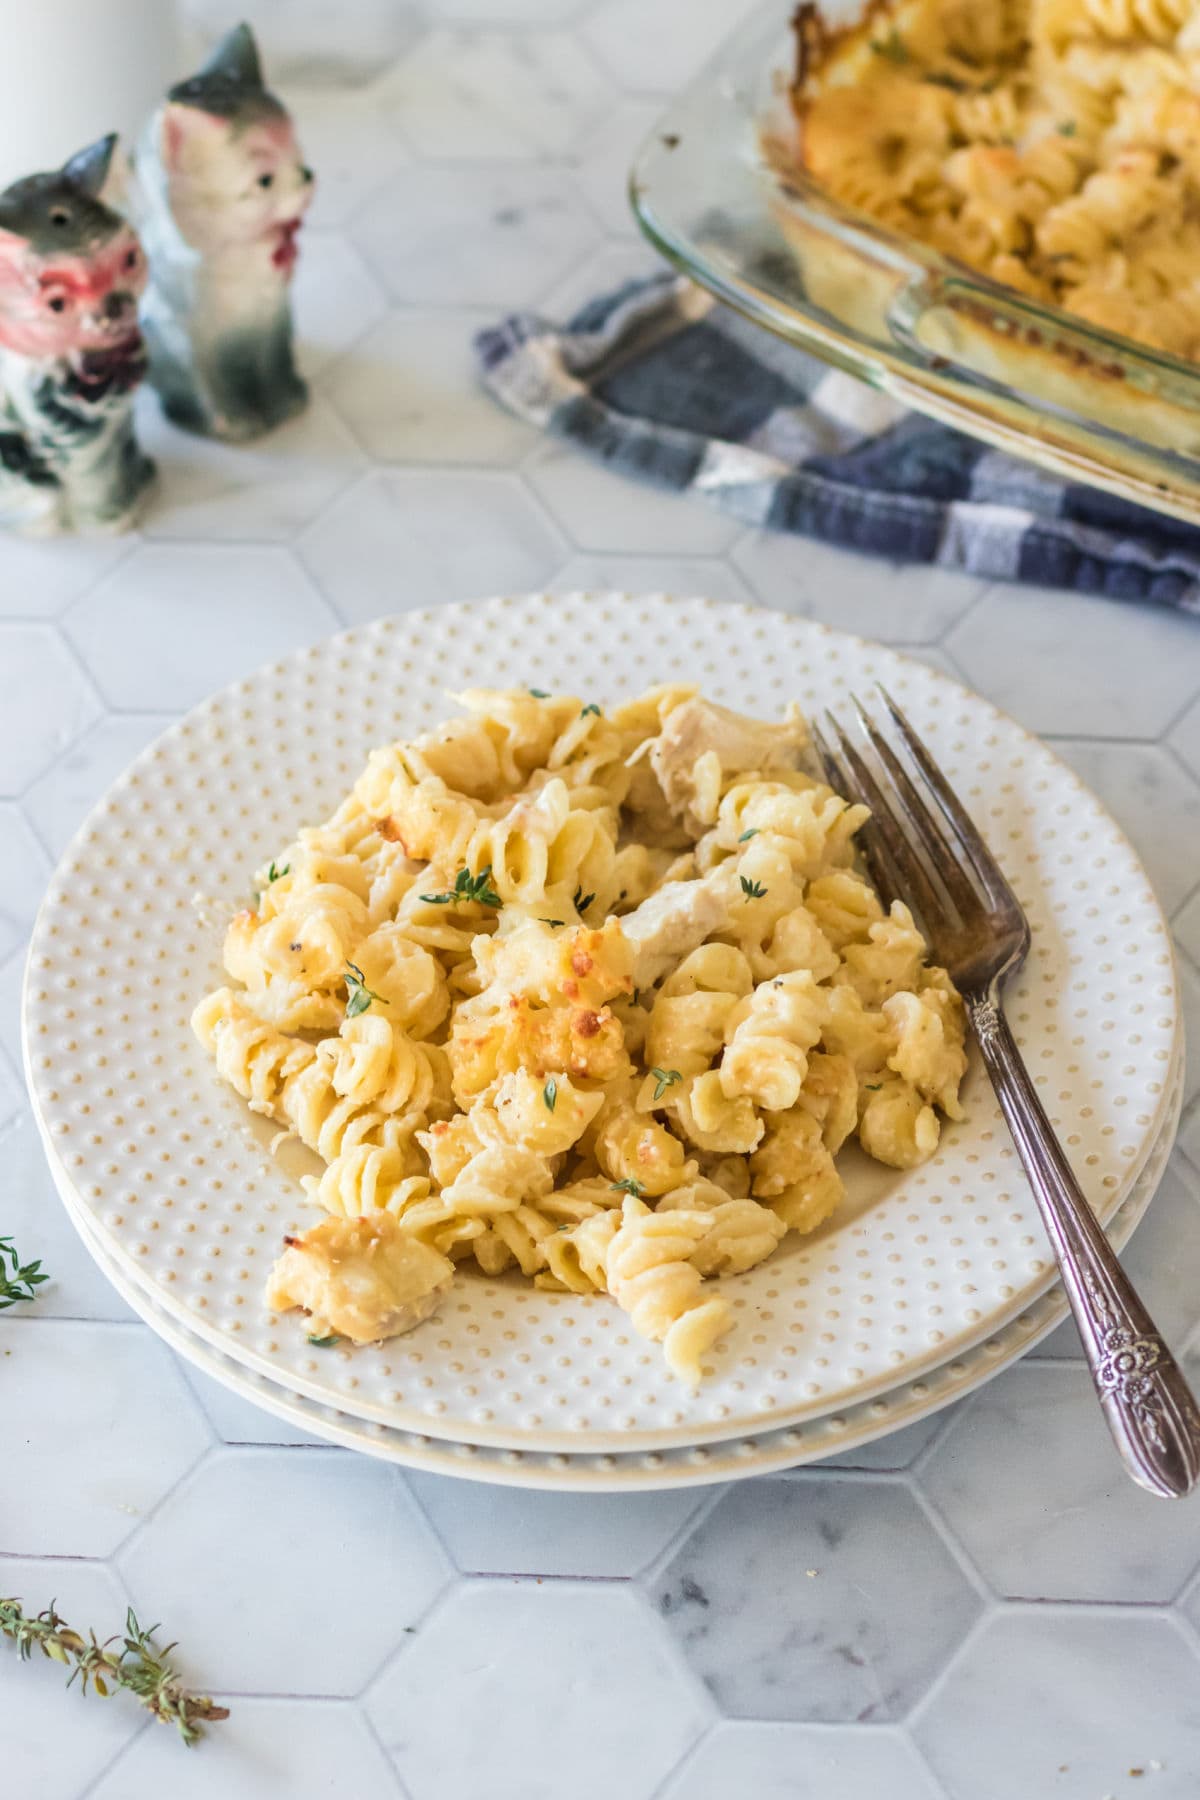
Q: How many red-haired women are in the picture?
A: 0